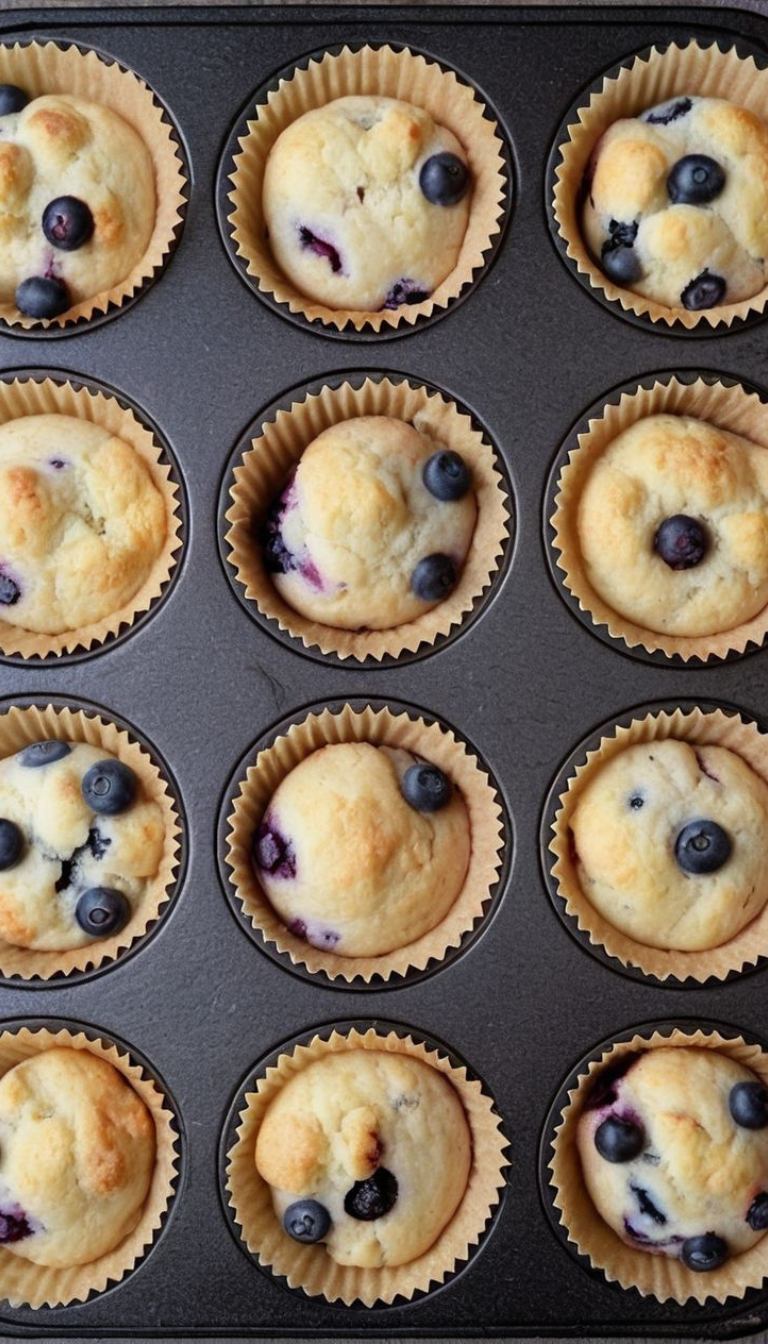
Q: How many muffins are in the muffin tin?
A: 12